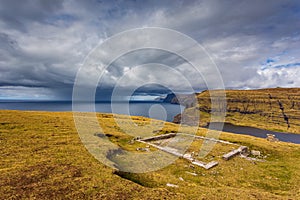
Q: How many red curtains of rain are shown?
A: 0